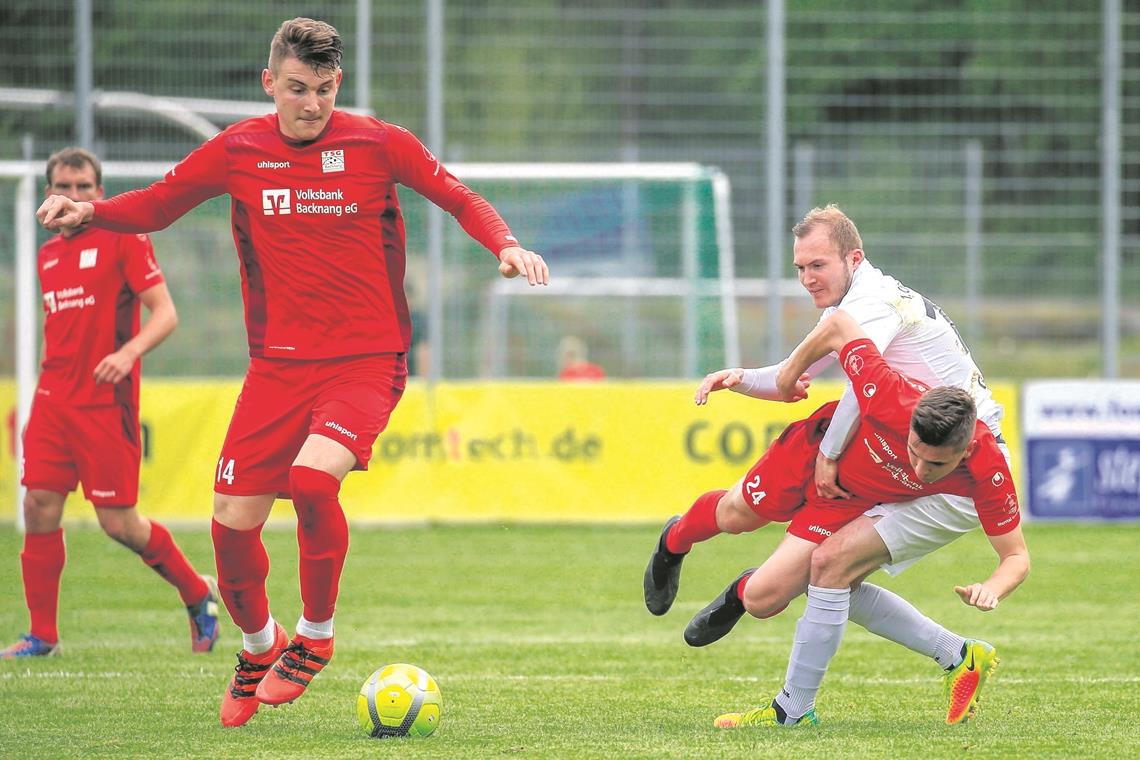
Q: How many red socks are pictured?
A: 6